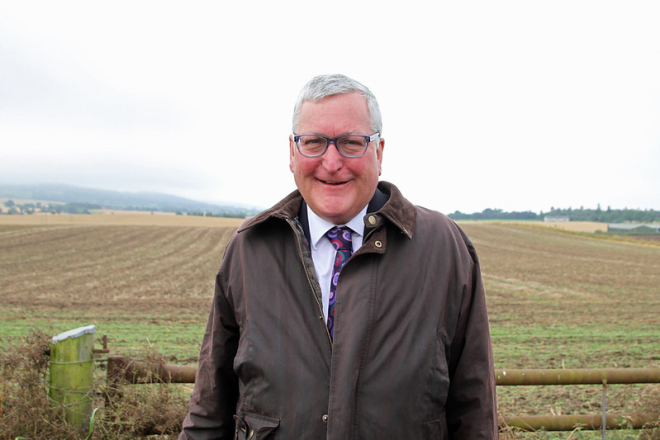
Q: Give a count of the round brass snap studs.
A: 3